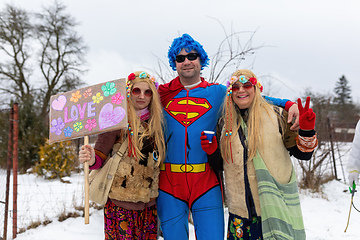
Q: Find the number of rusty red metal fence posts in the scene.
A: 2